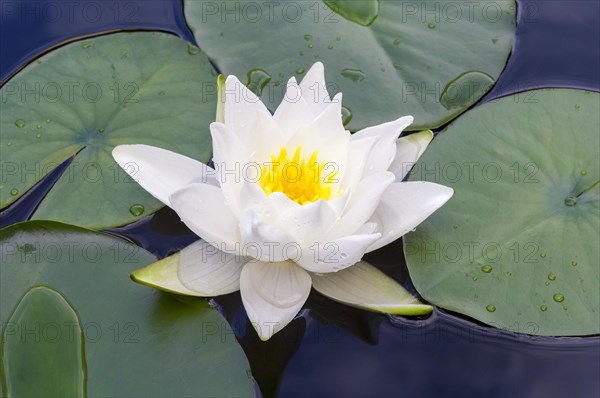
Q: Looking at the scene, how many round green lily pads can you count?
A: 4